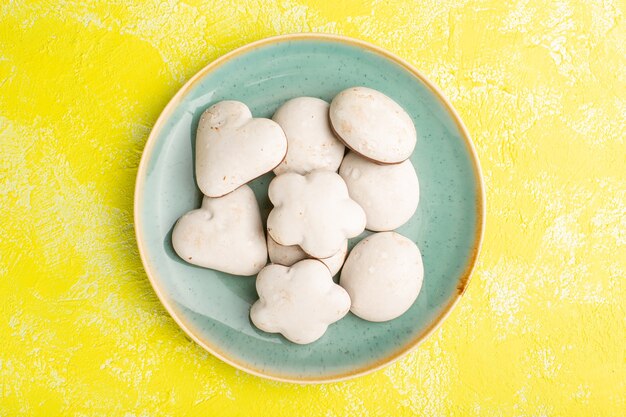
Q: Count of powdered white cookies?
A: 9